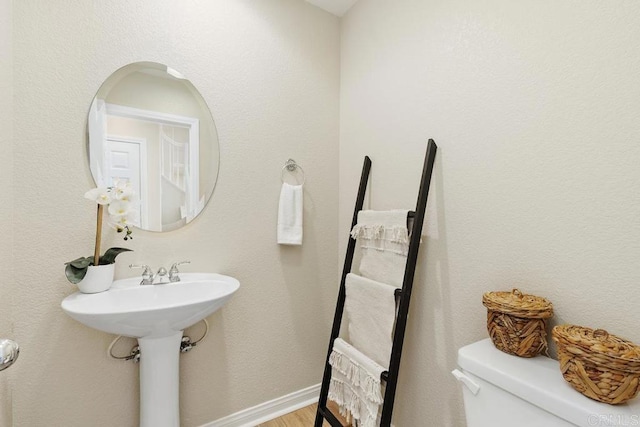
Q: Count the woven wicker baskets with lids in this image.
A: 2